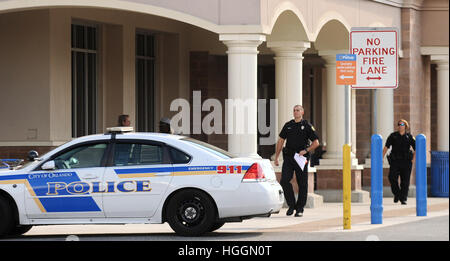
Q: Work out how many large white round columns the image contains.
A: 5